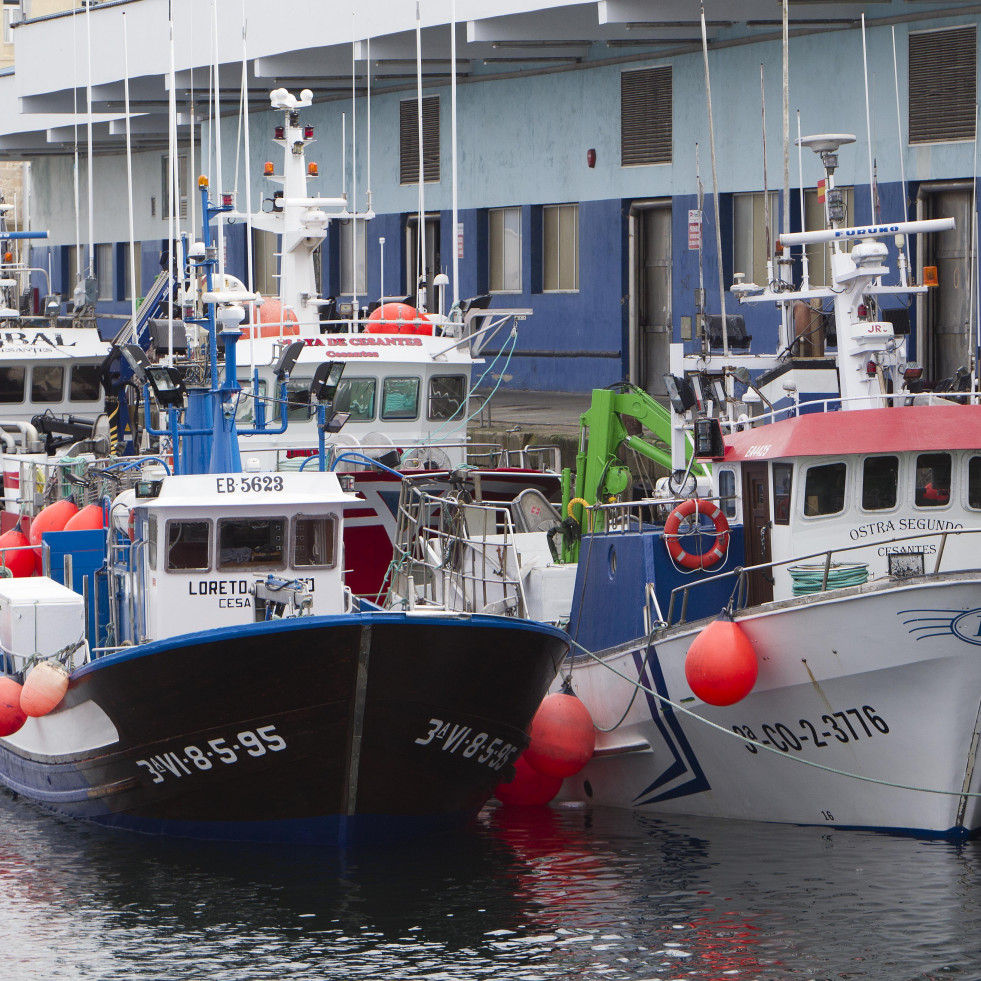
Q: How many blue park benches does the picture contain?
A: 0